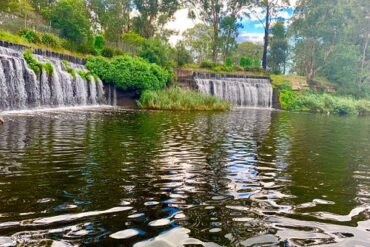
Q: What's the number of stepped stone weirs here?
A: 2